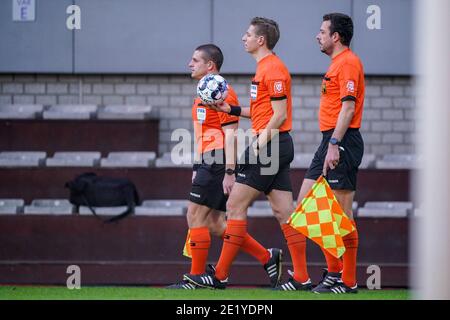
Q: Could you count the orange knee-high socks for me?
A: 6